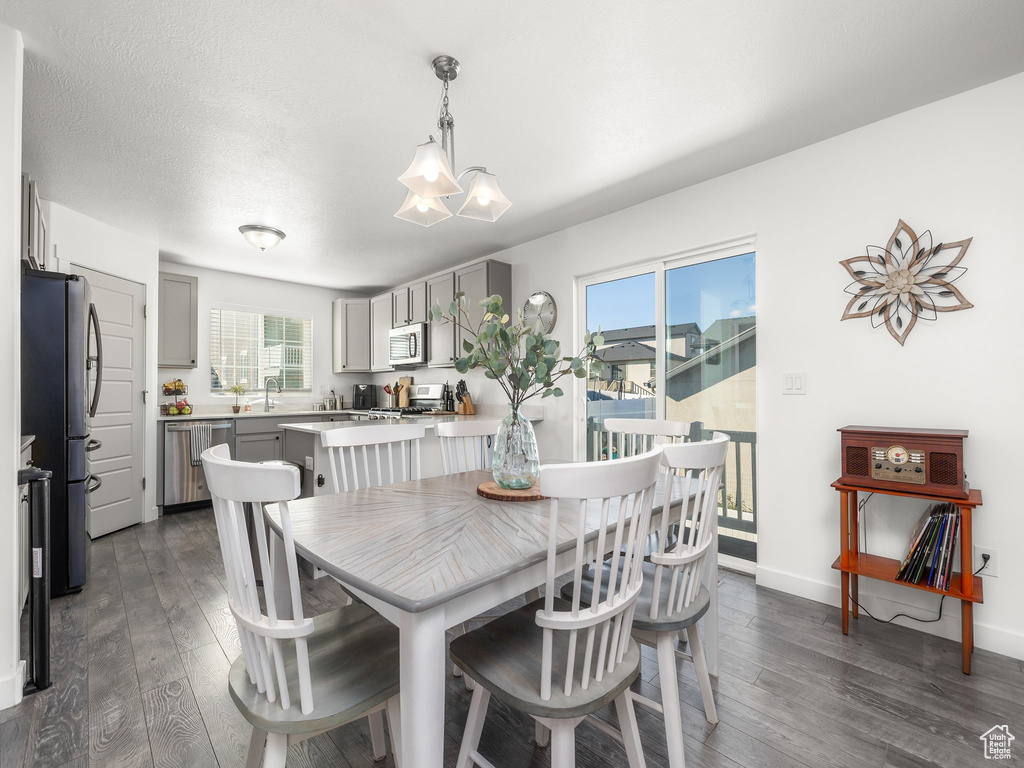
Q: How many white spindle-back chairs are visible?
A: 6